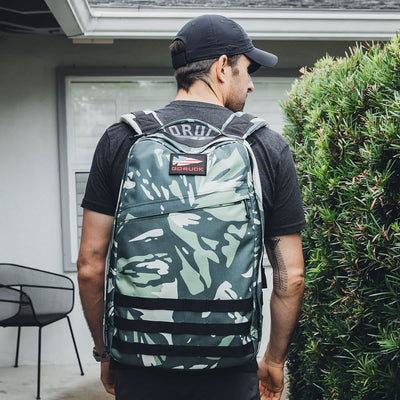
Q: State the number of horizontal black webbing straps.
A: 3